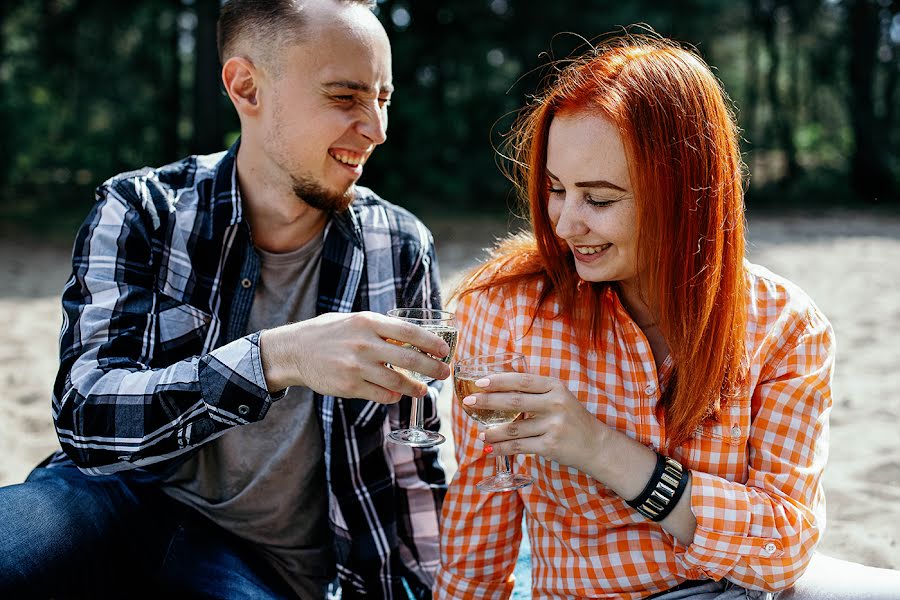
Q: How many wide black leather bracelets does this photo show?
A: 1